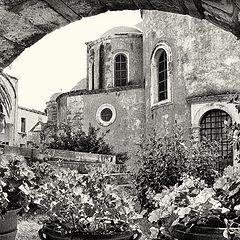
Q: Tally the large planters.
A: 3